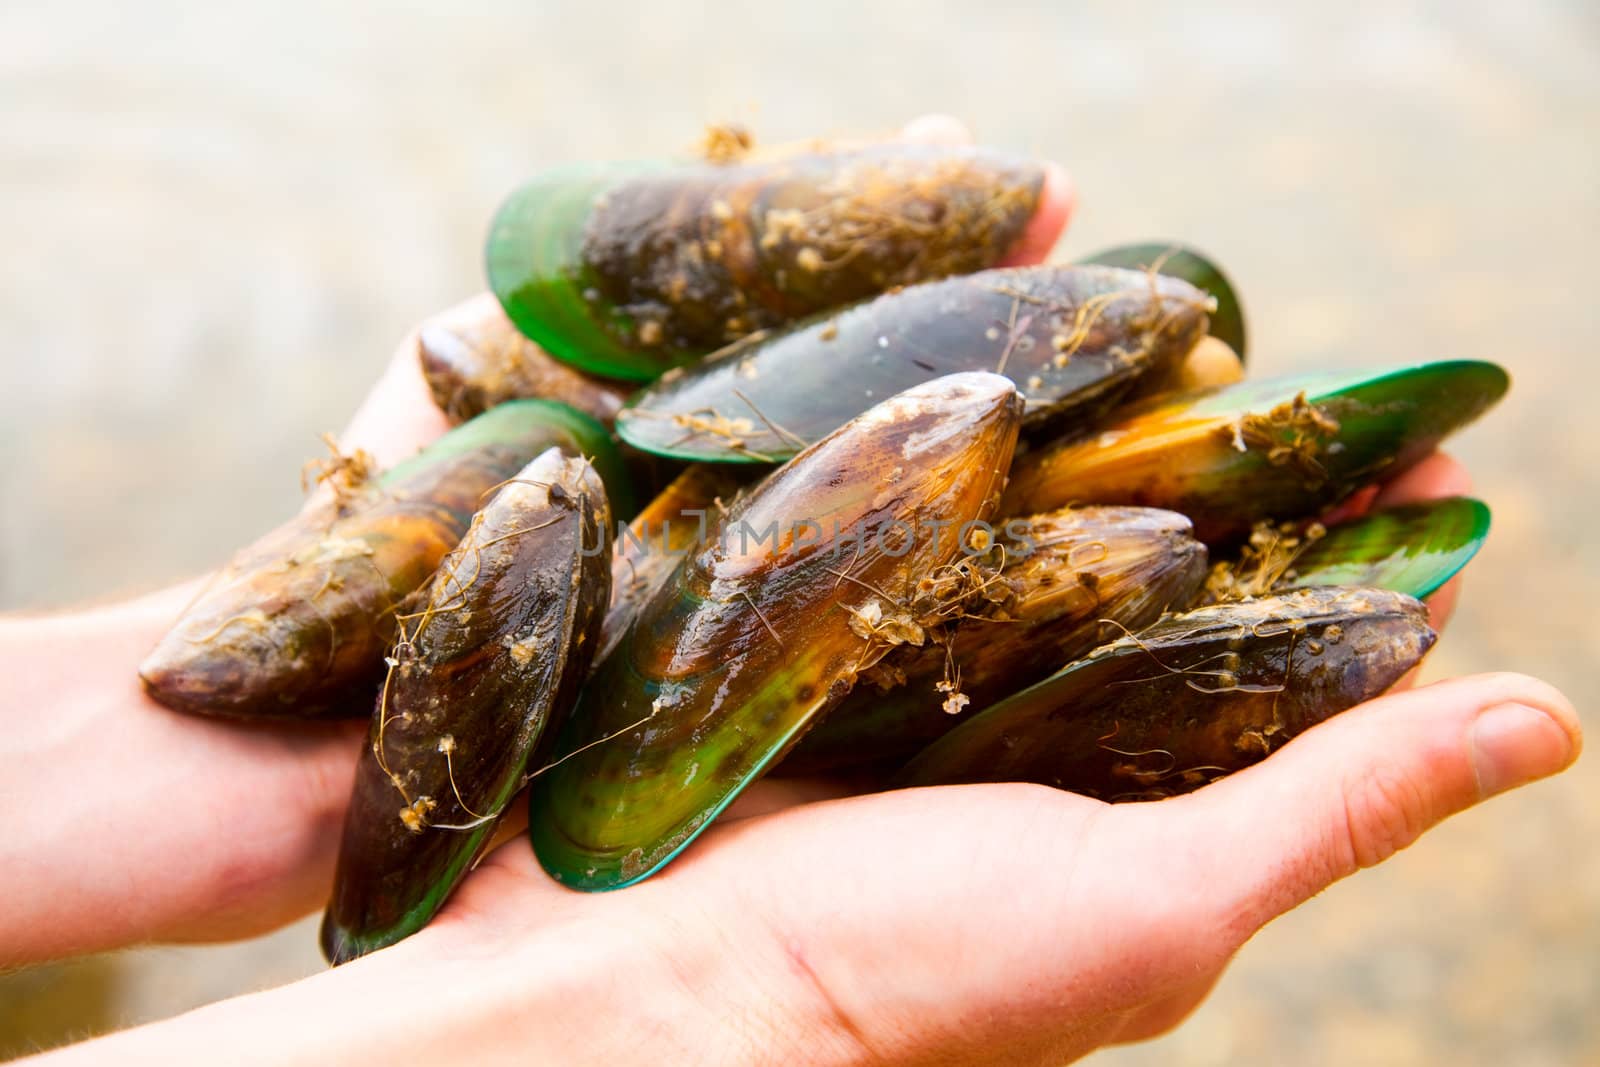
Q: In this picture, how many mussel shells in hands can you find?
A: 12